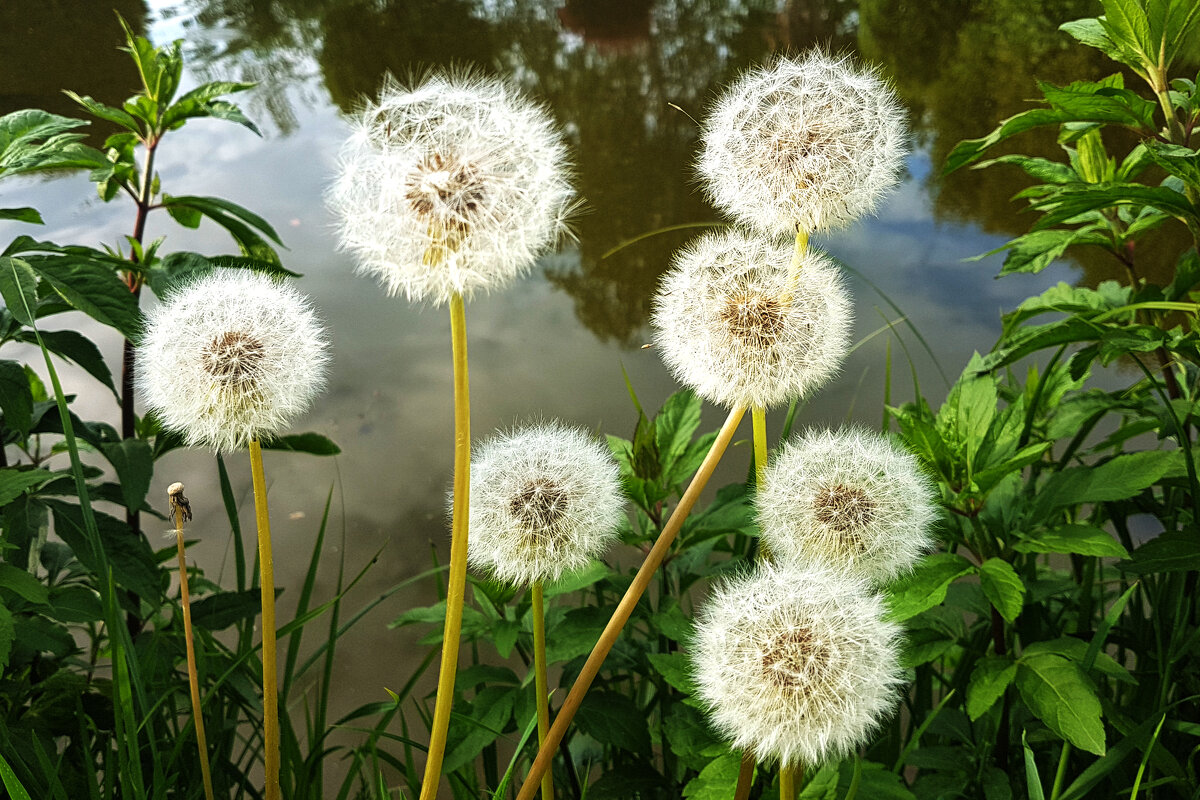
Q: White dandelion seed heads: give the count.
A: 7